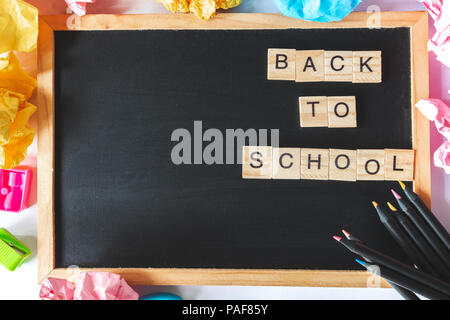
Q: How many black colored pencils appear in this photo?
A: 7